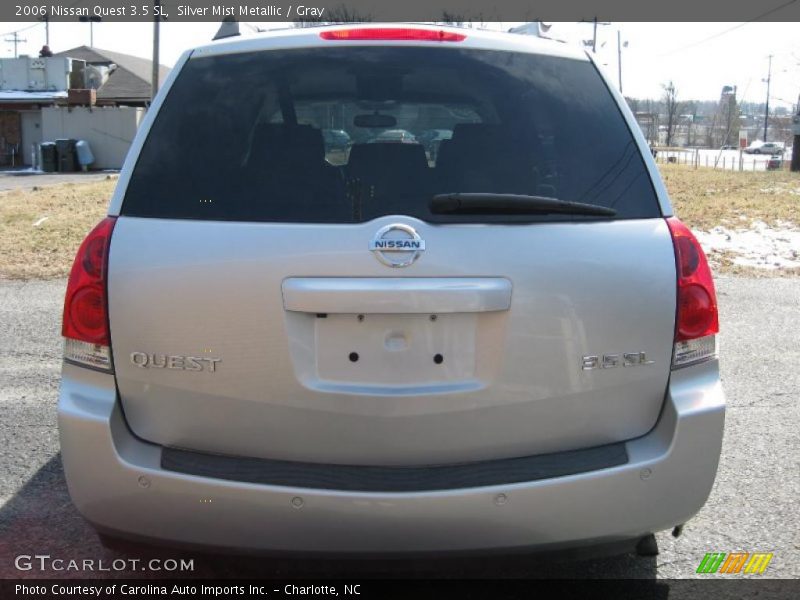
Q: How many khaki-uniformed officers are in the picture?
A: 0